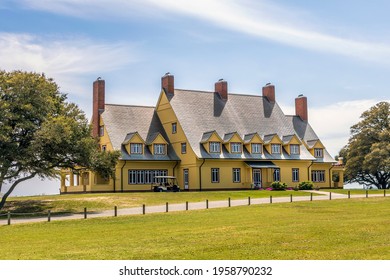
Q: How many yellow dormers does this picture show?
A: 8